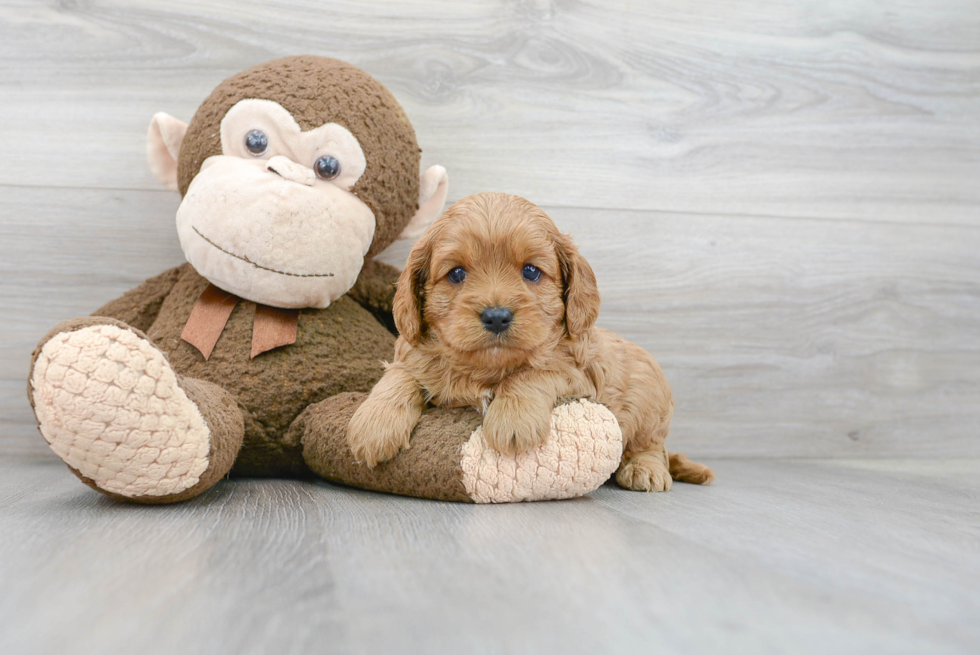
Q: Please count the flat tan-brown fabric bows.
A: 1